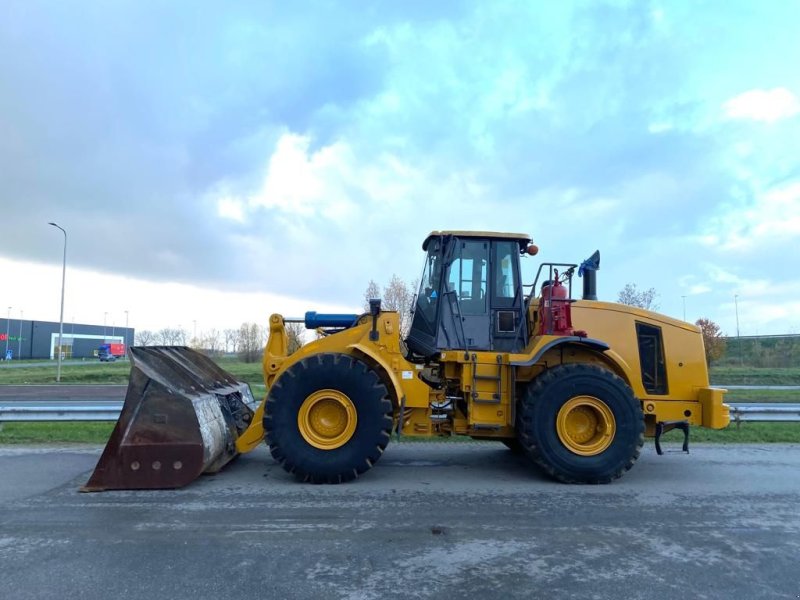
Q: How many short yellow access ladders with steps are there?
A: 1